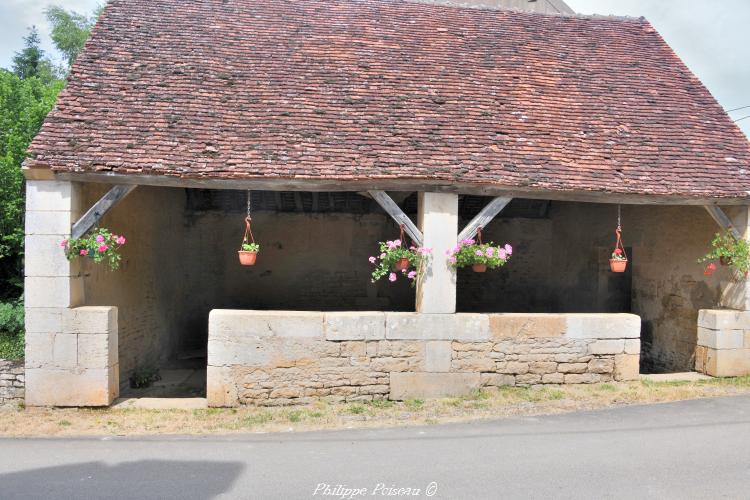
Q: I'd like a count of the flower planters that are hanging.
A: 6